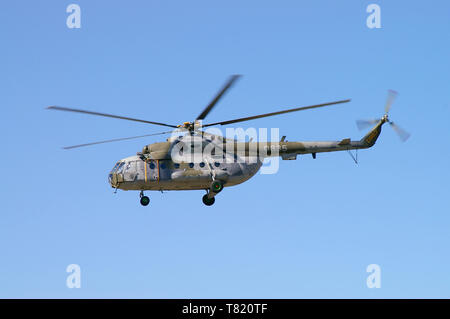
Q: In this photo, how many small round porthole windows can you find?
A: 6